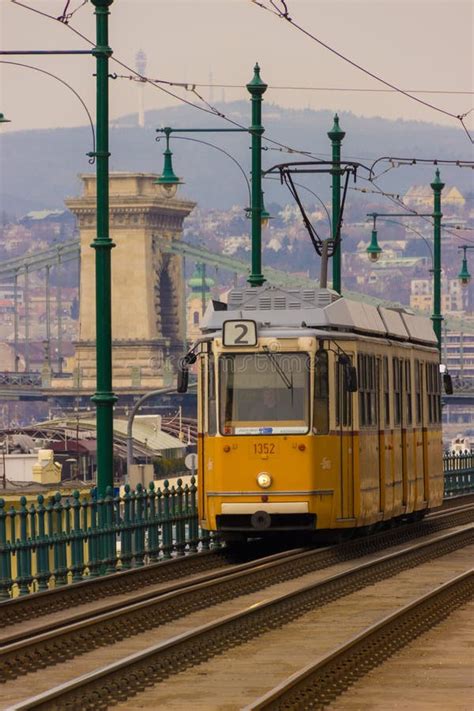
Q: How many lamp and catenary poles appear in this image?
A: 4